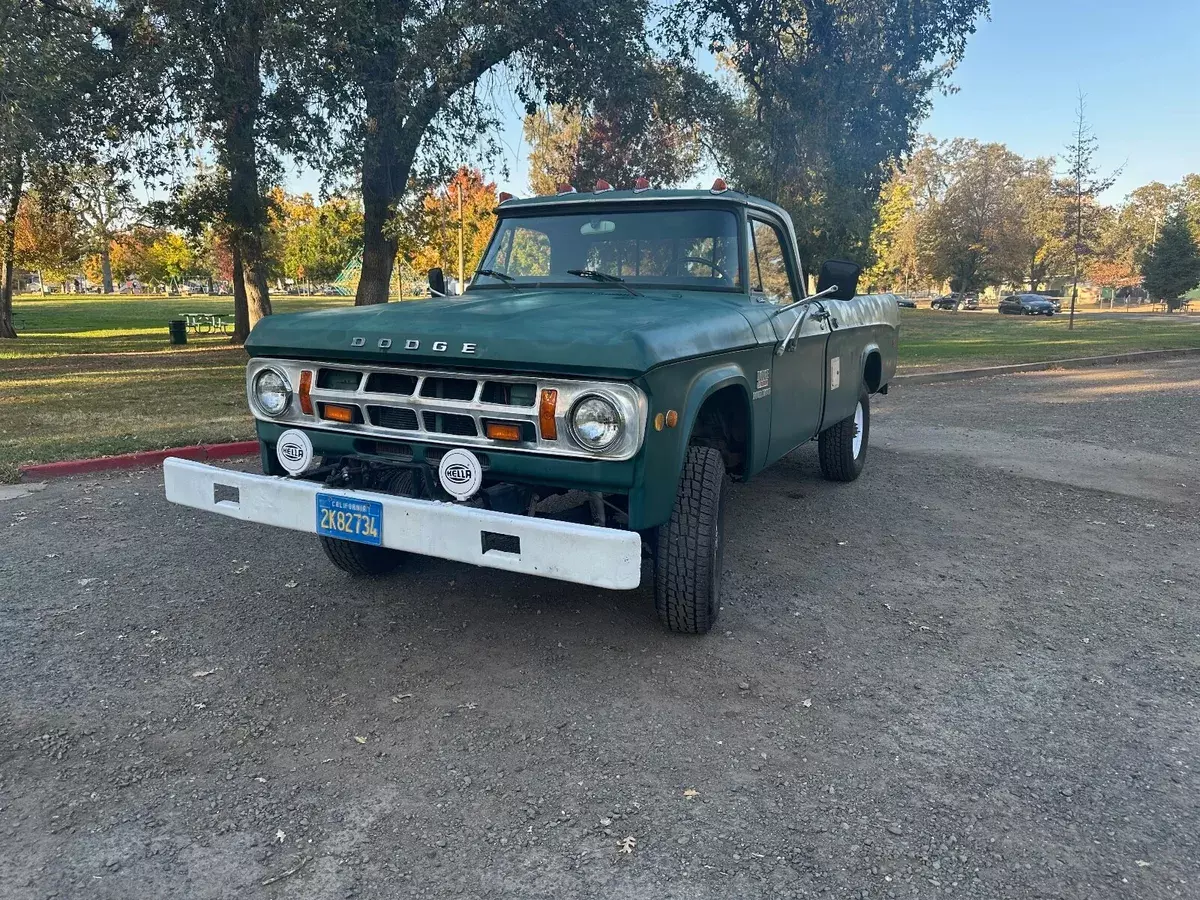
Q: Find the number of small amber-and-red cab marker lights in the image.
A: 5